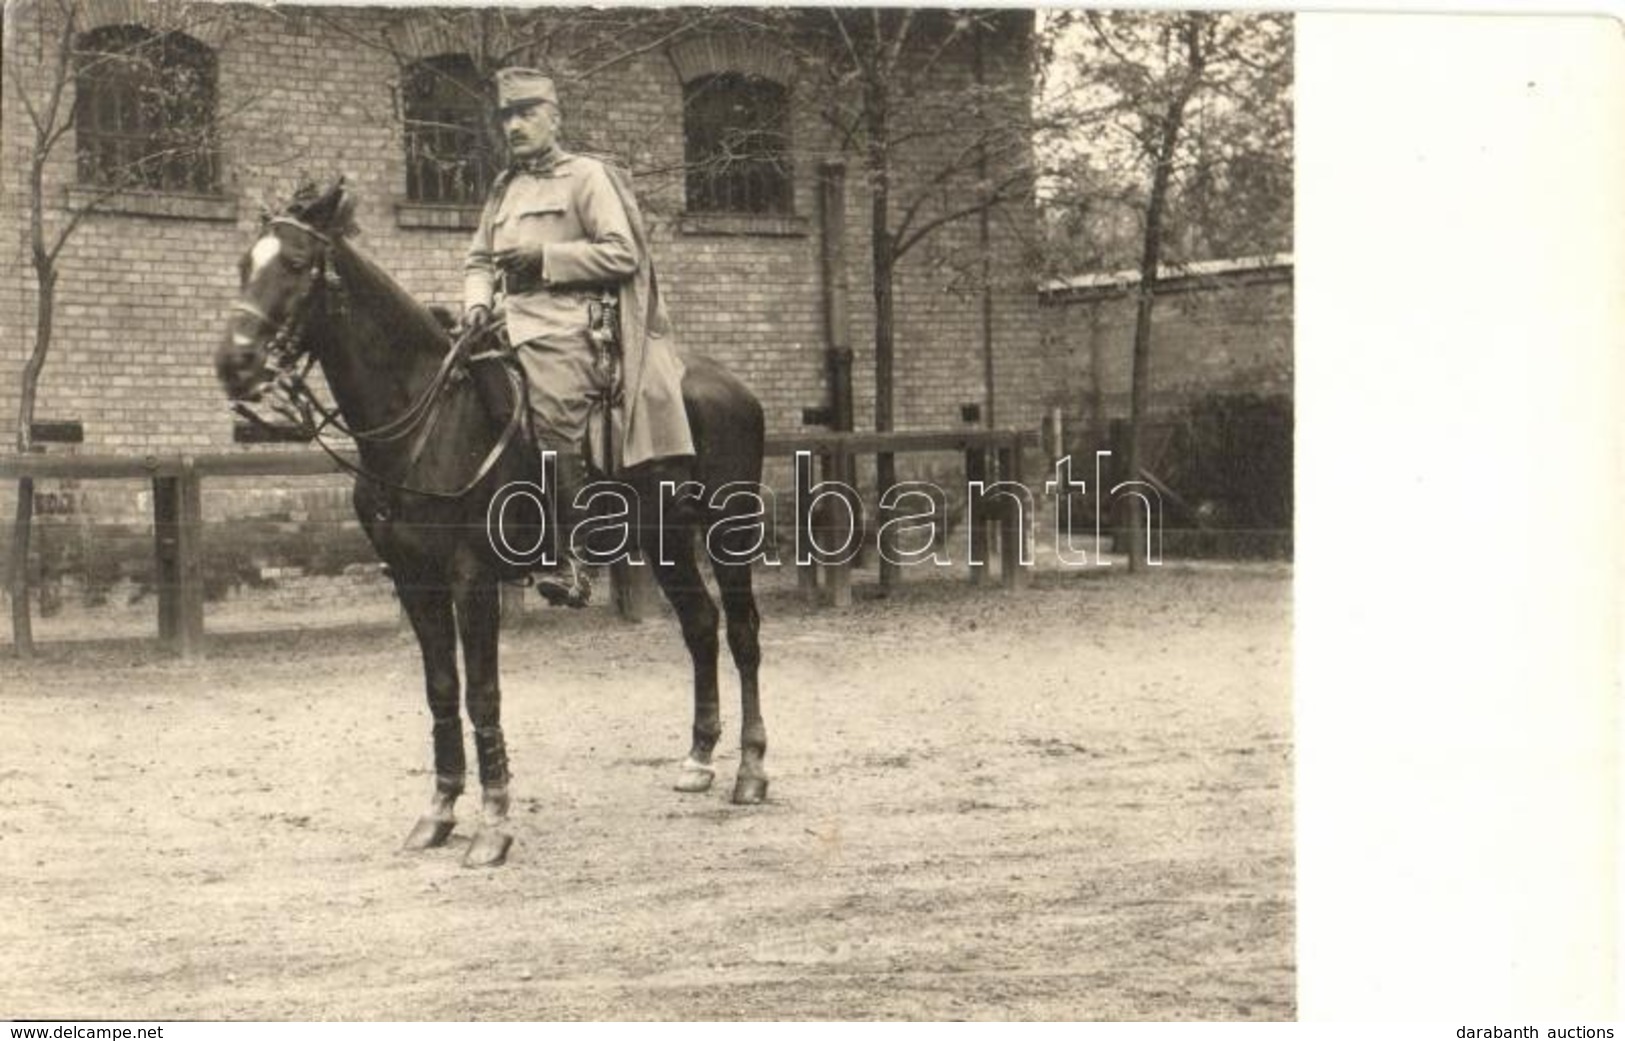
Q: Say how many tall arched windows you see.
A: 3